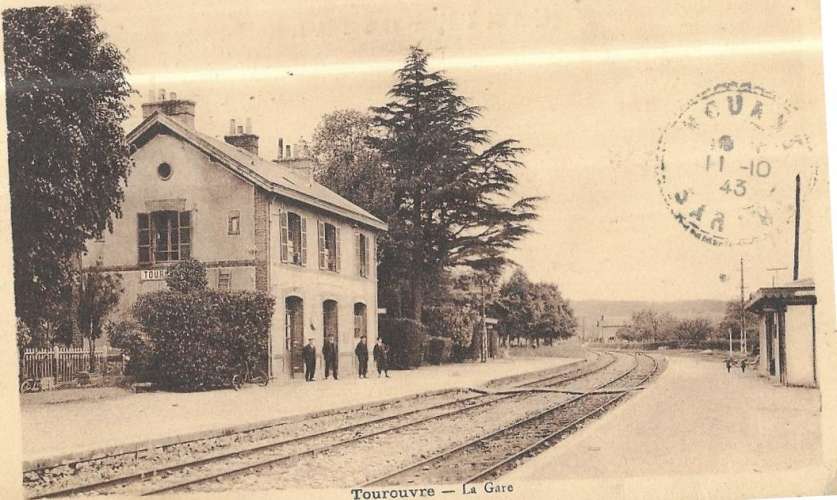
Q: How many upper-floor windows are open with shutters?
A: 4